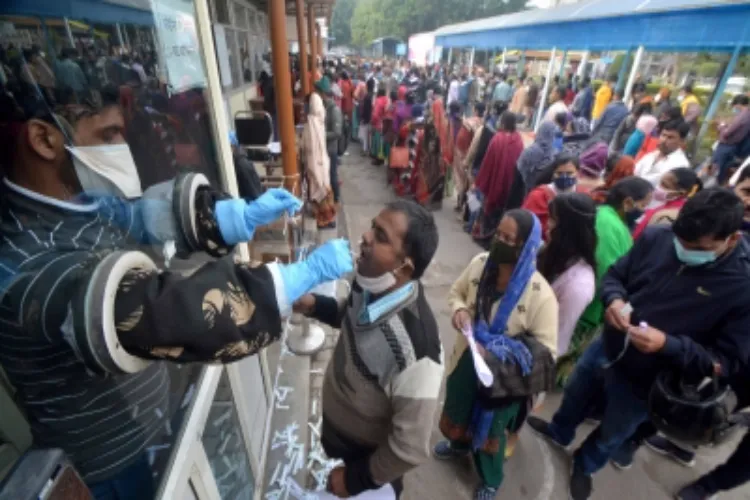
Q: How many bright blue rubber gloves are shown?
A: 2